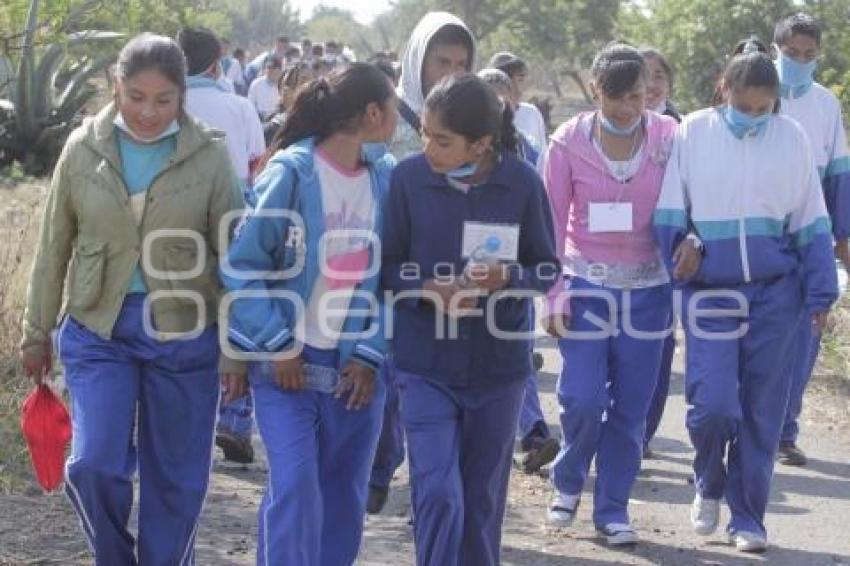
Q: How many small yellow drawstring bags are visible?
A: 0